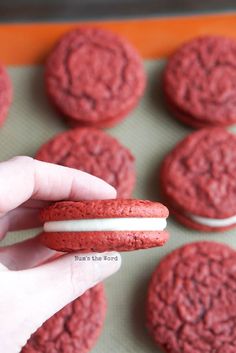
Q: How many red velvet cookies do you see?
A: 8